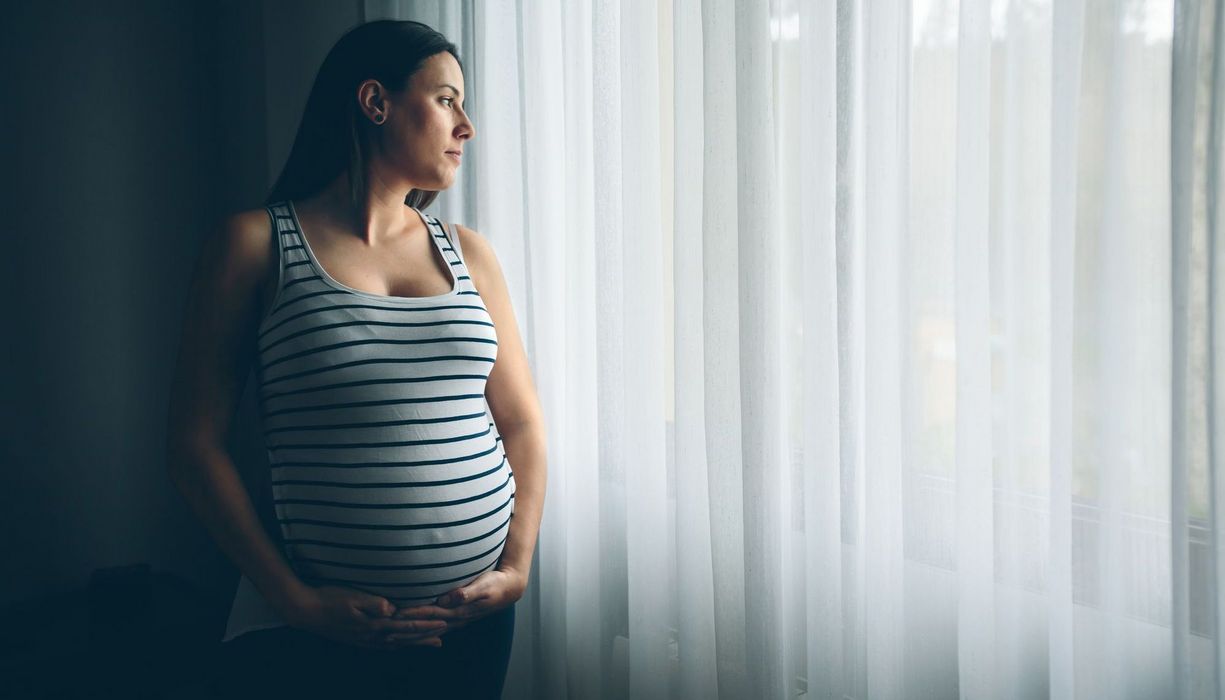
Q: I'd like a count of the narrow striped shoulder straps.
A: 2